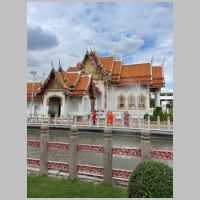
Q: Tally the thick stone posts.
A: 4